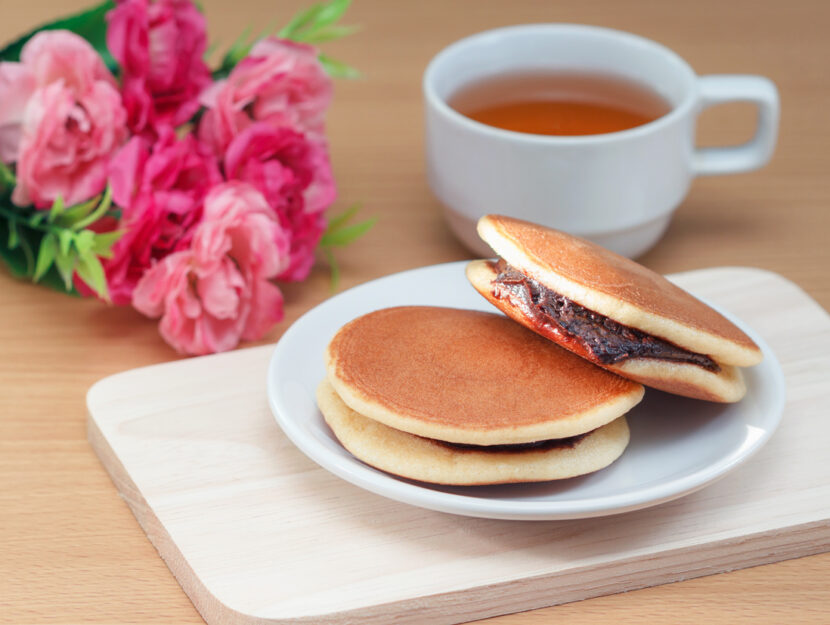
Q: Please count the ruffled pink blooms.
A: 6